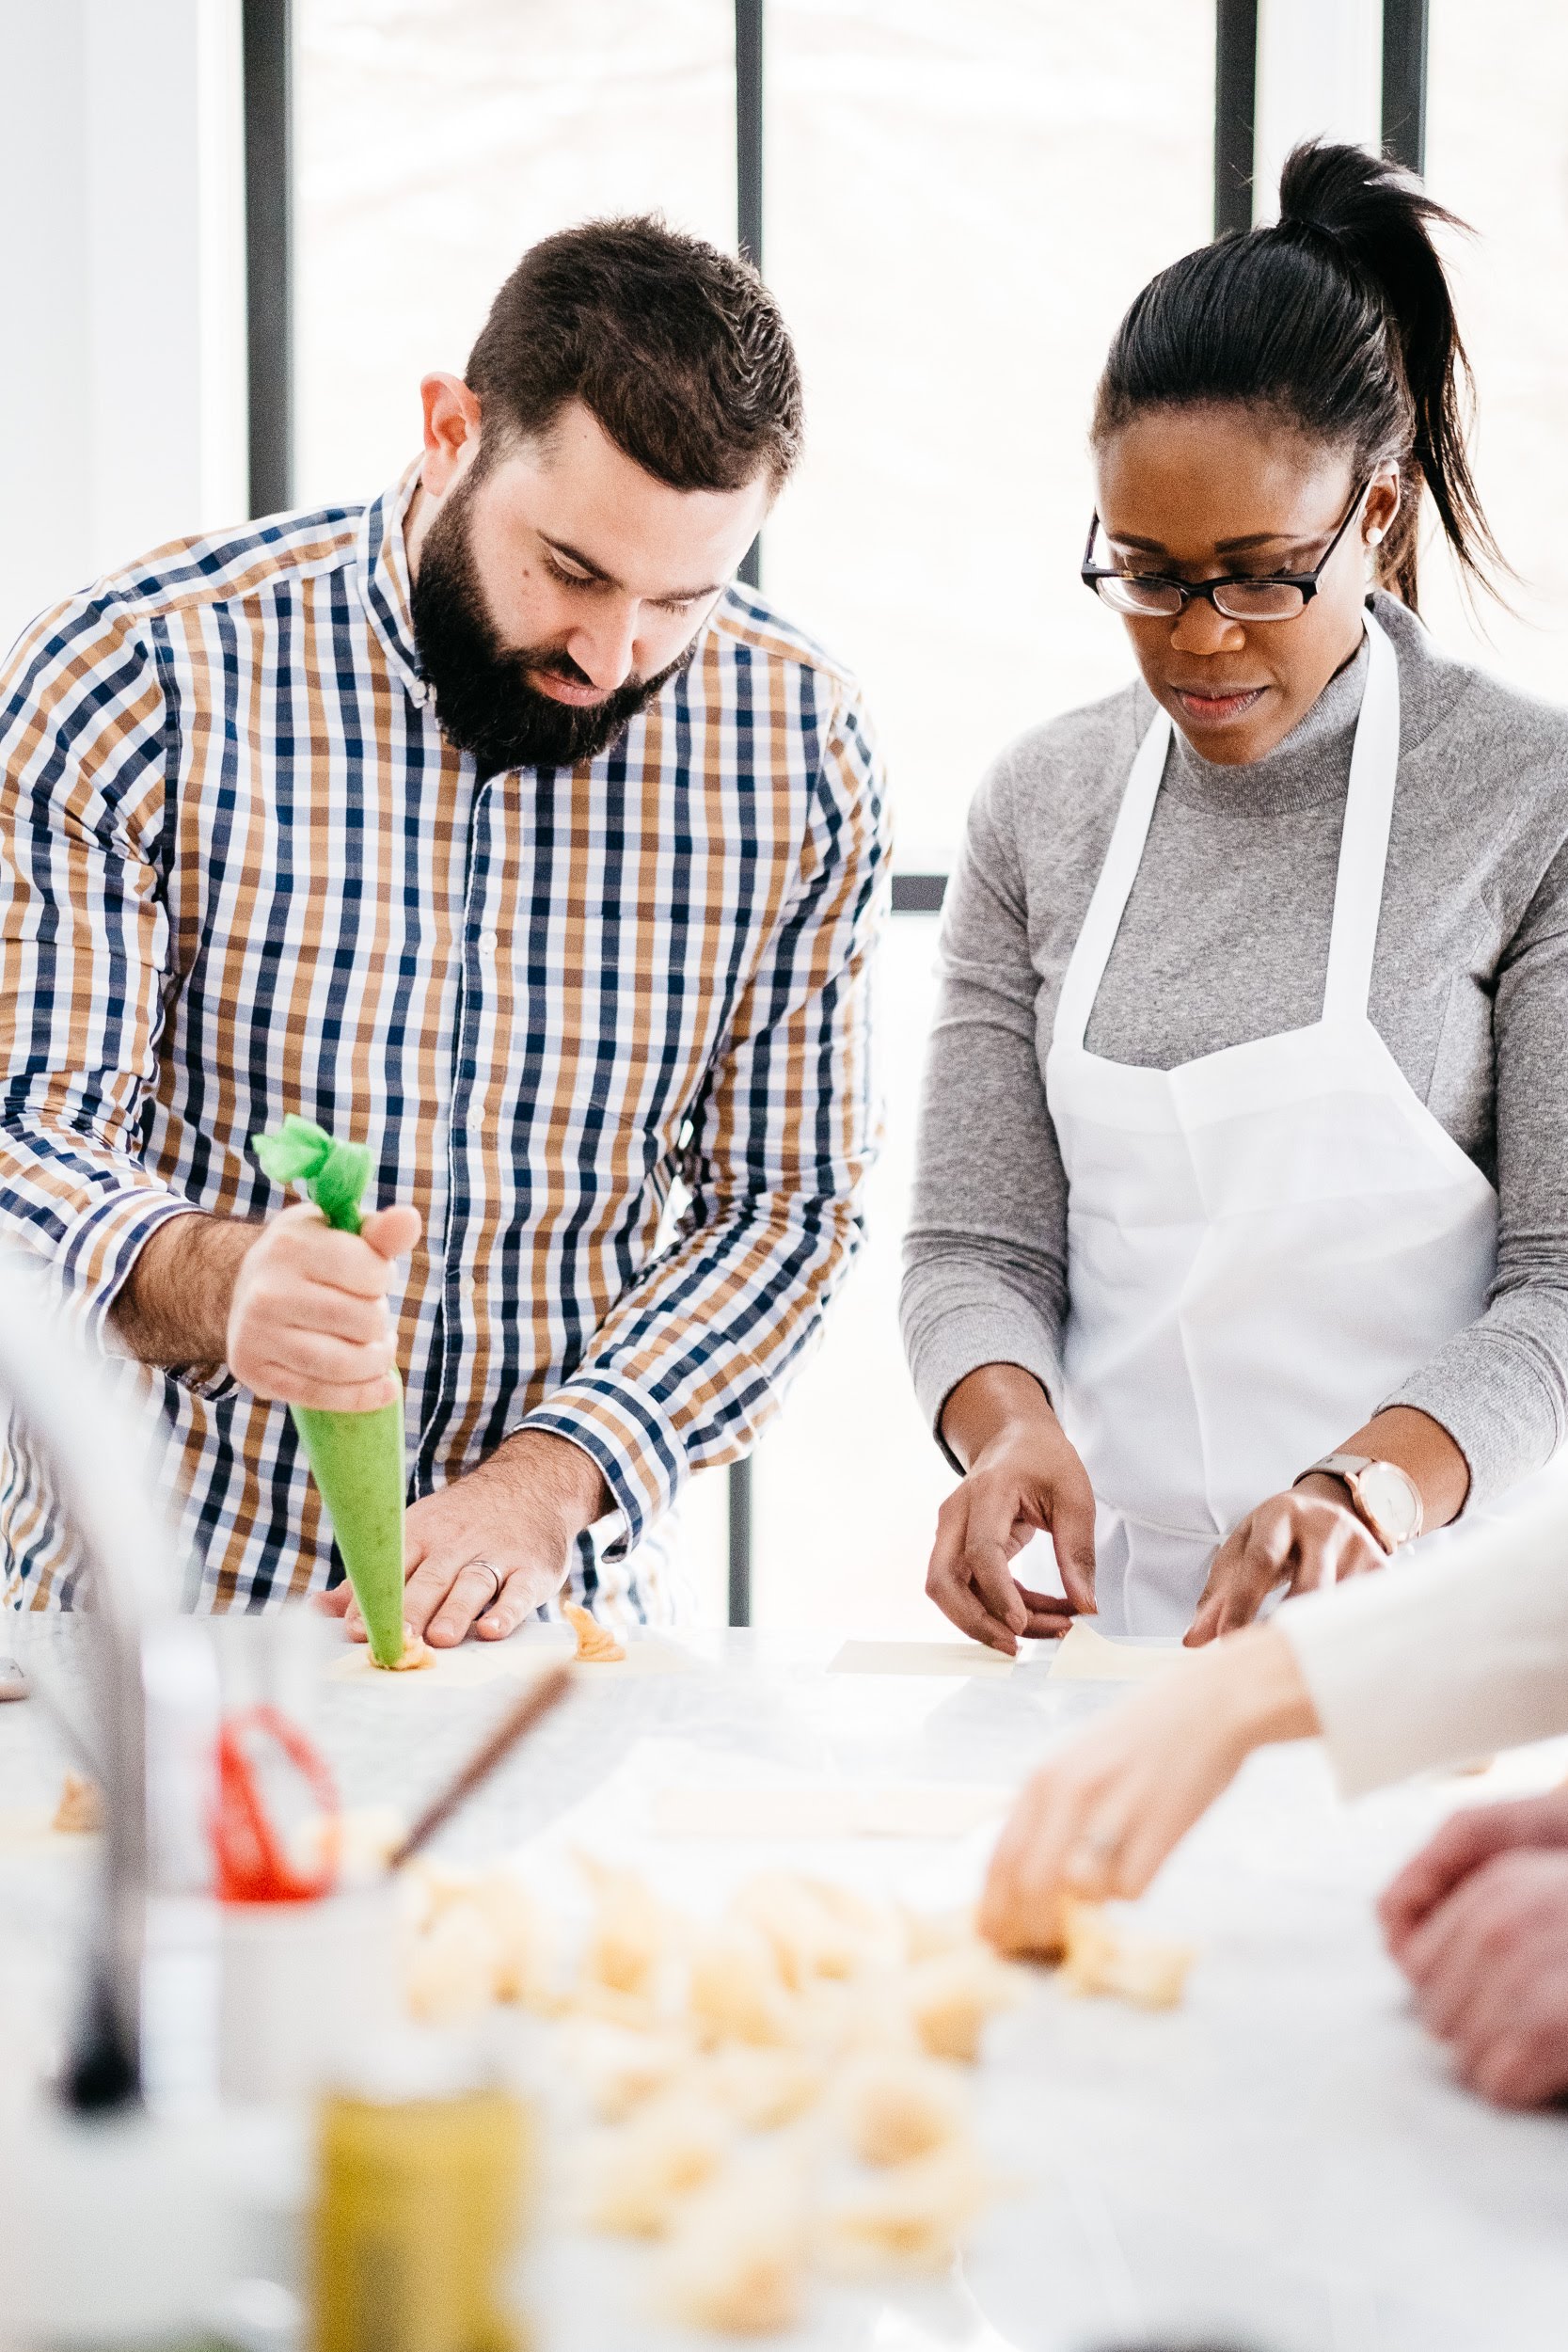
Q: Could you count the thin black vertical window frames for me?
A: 4